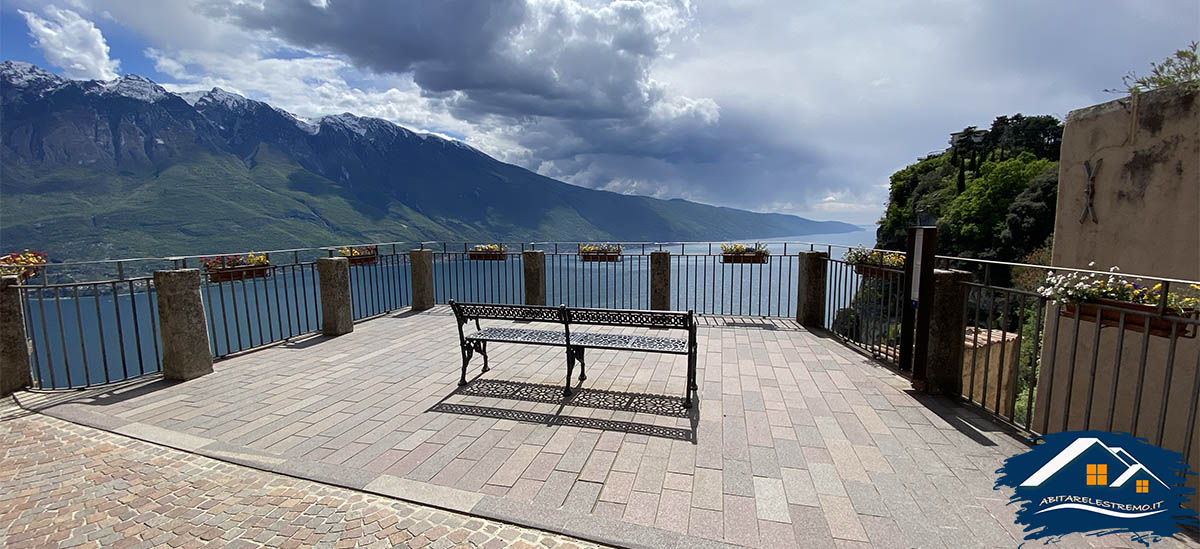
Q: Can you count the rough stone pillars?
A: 8